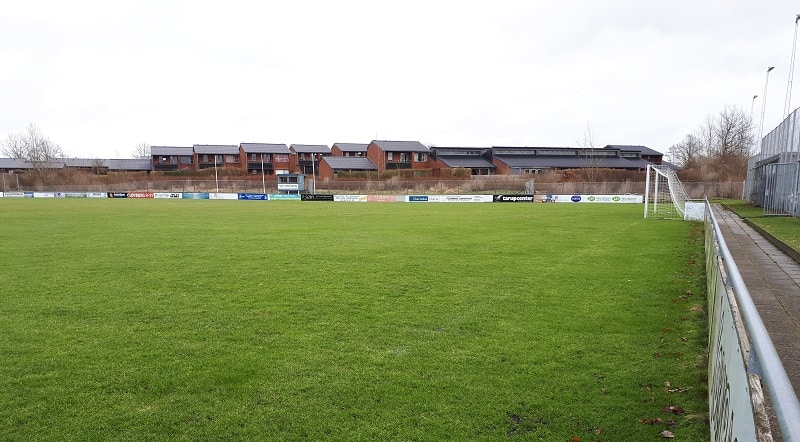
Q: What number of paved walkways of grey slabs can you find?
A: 1